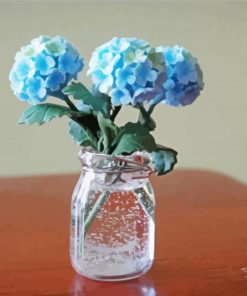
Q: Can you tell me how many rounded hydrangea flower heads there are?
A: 3